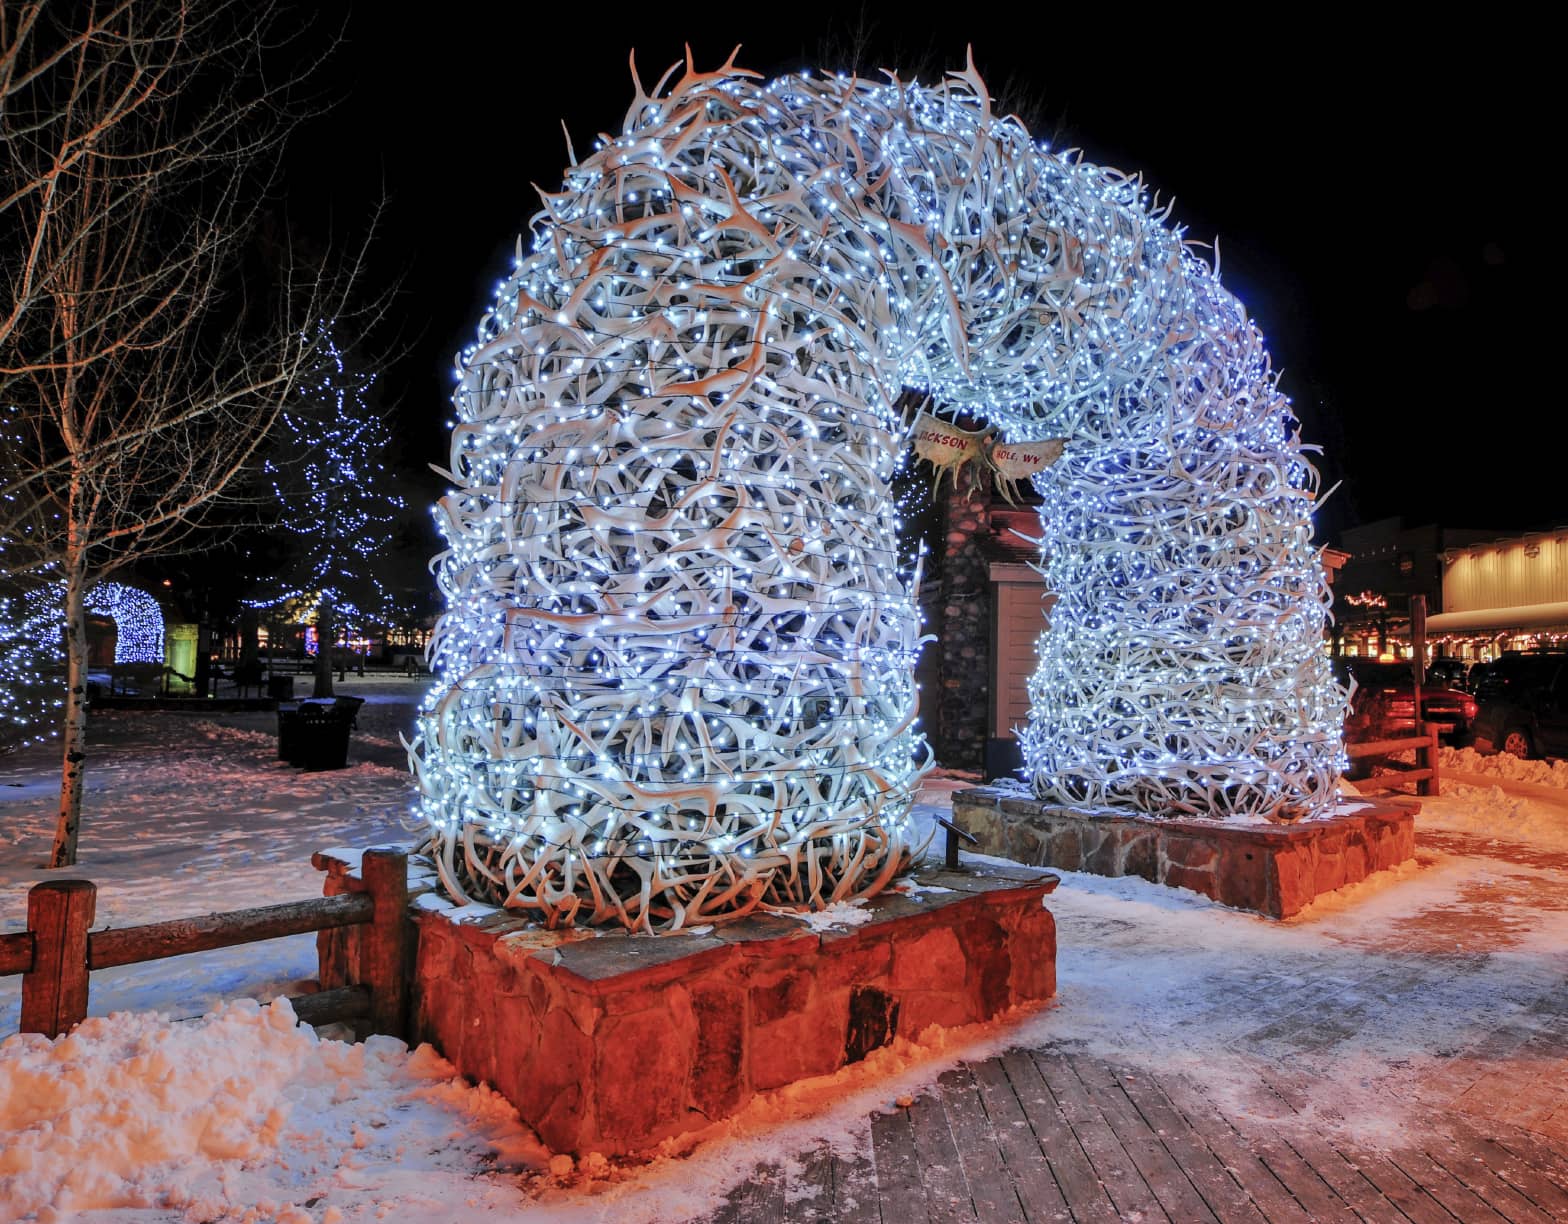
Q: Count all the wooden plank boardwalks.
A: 1